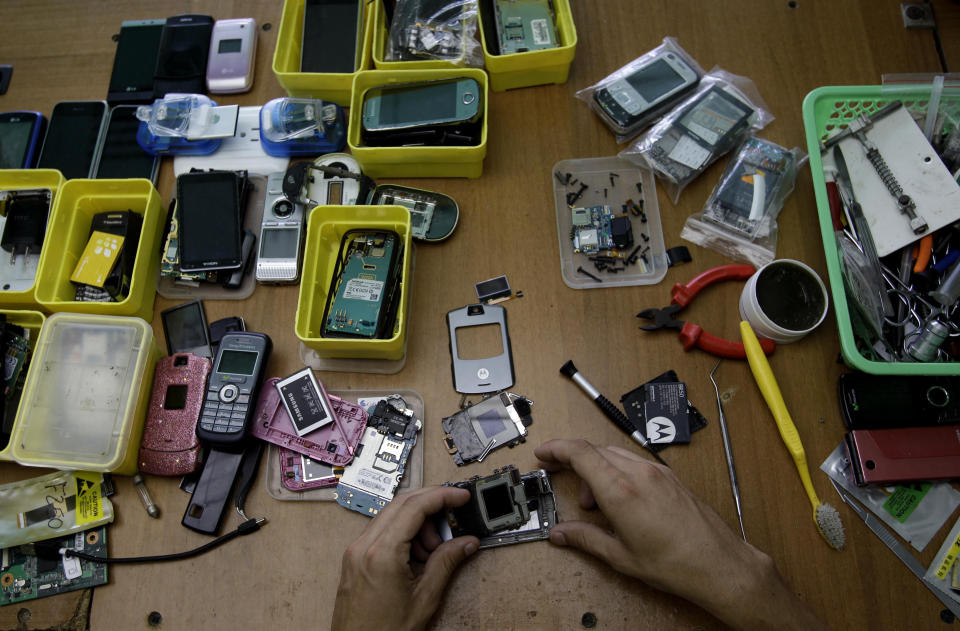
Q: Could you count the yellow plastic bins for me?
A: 9